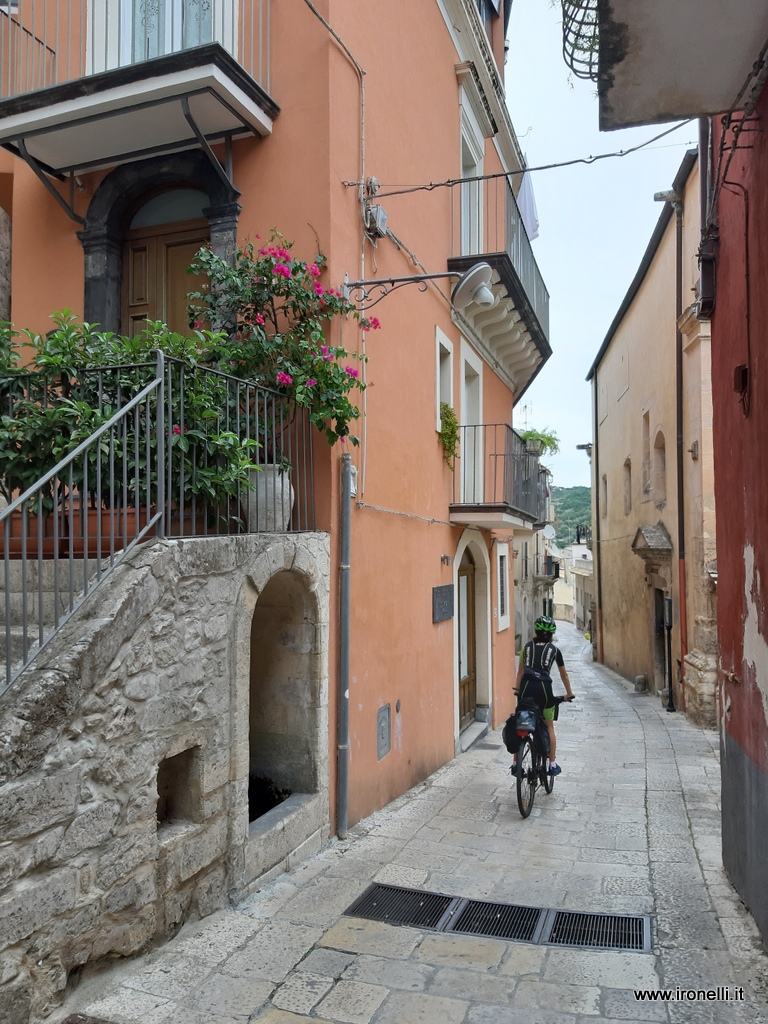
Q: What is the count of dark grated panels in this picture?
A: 3